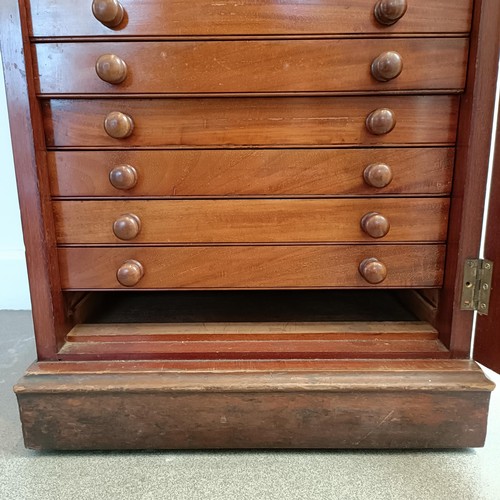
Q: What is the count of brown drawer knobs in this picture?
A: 12